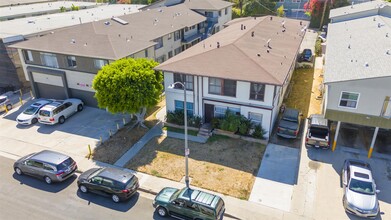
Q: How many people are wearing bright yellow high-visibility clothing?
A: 0